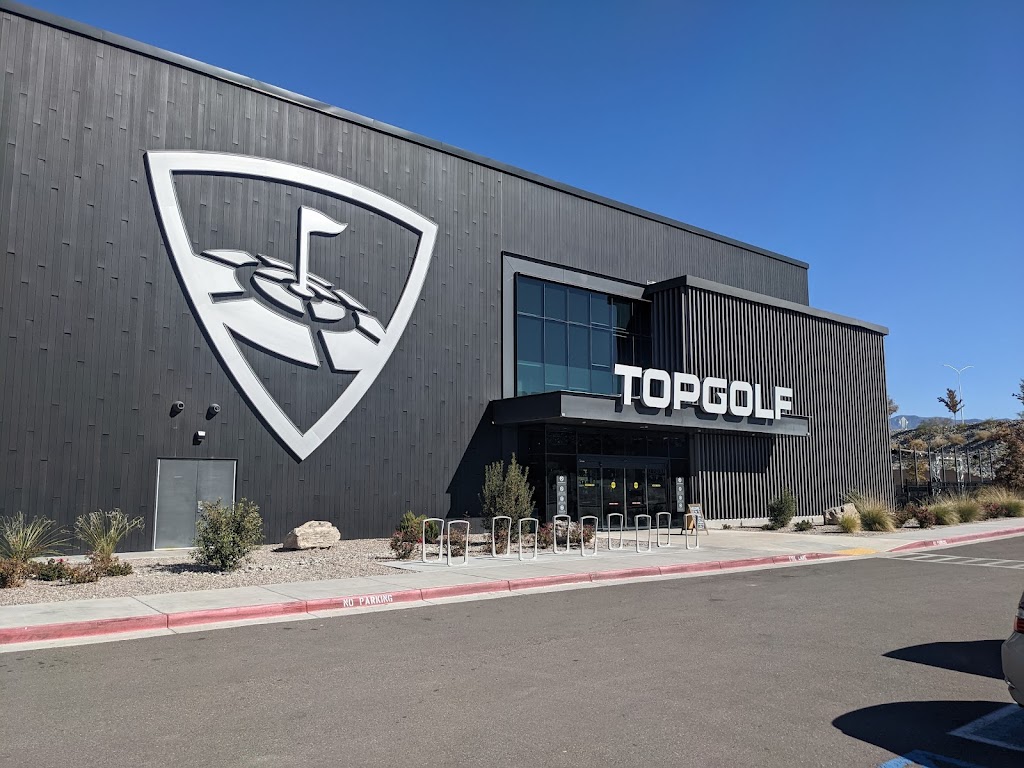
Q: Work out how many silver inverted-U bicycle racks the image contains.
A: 10